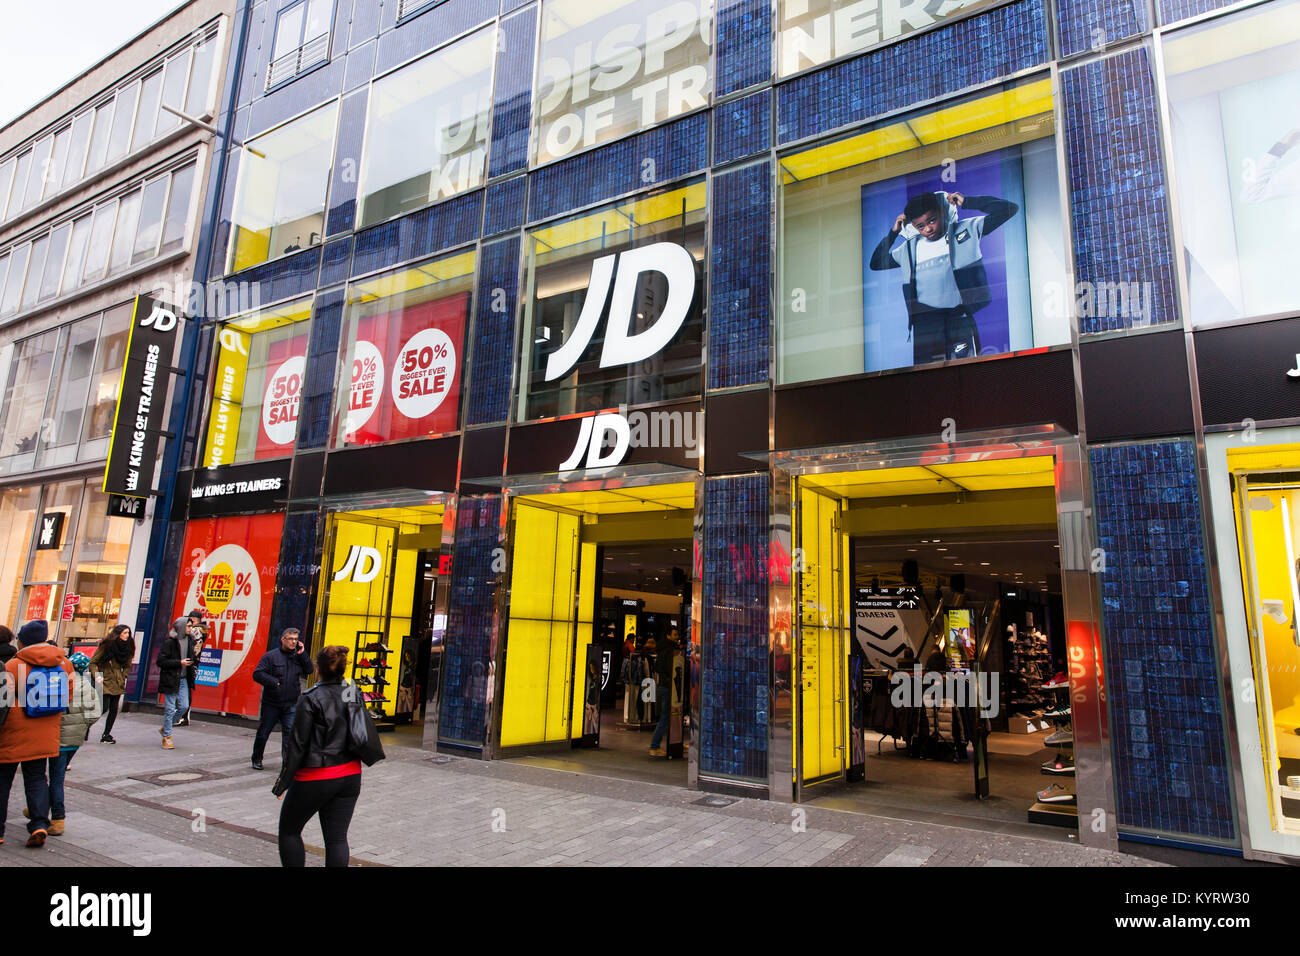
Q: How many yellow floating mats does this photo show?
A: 0